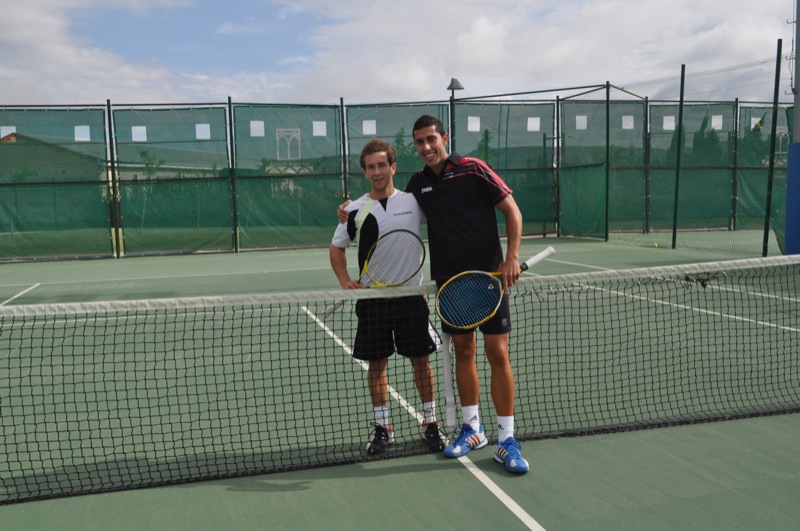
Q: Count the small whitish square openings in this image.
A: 14